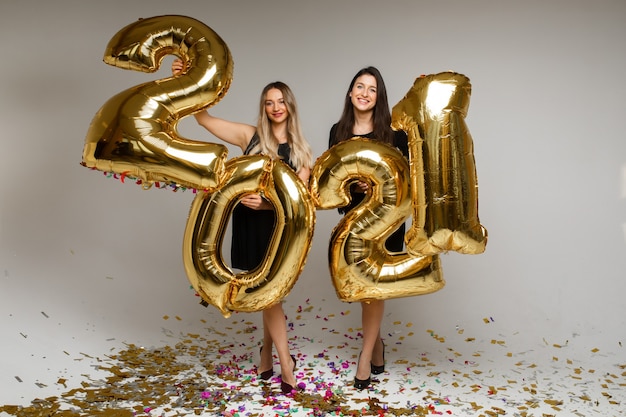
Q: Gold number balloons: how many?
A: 4